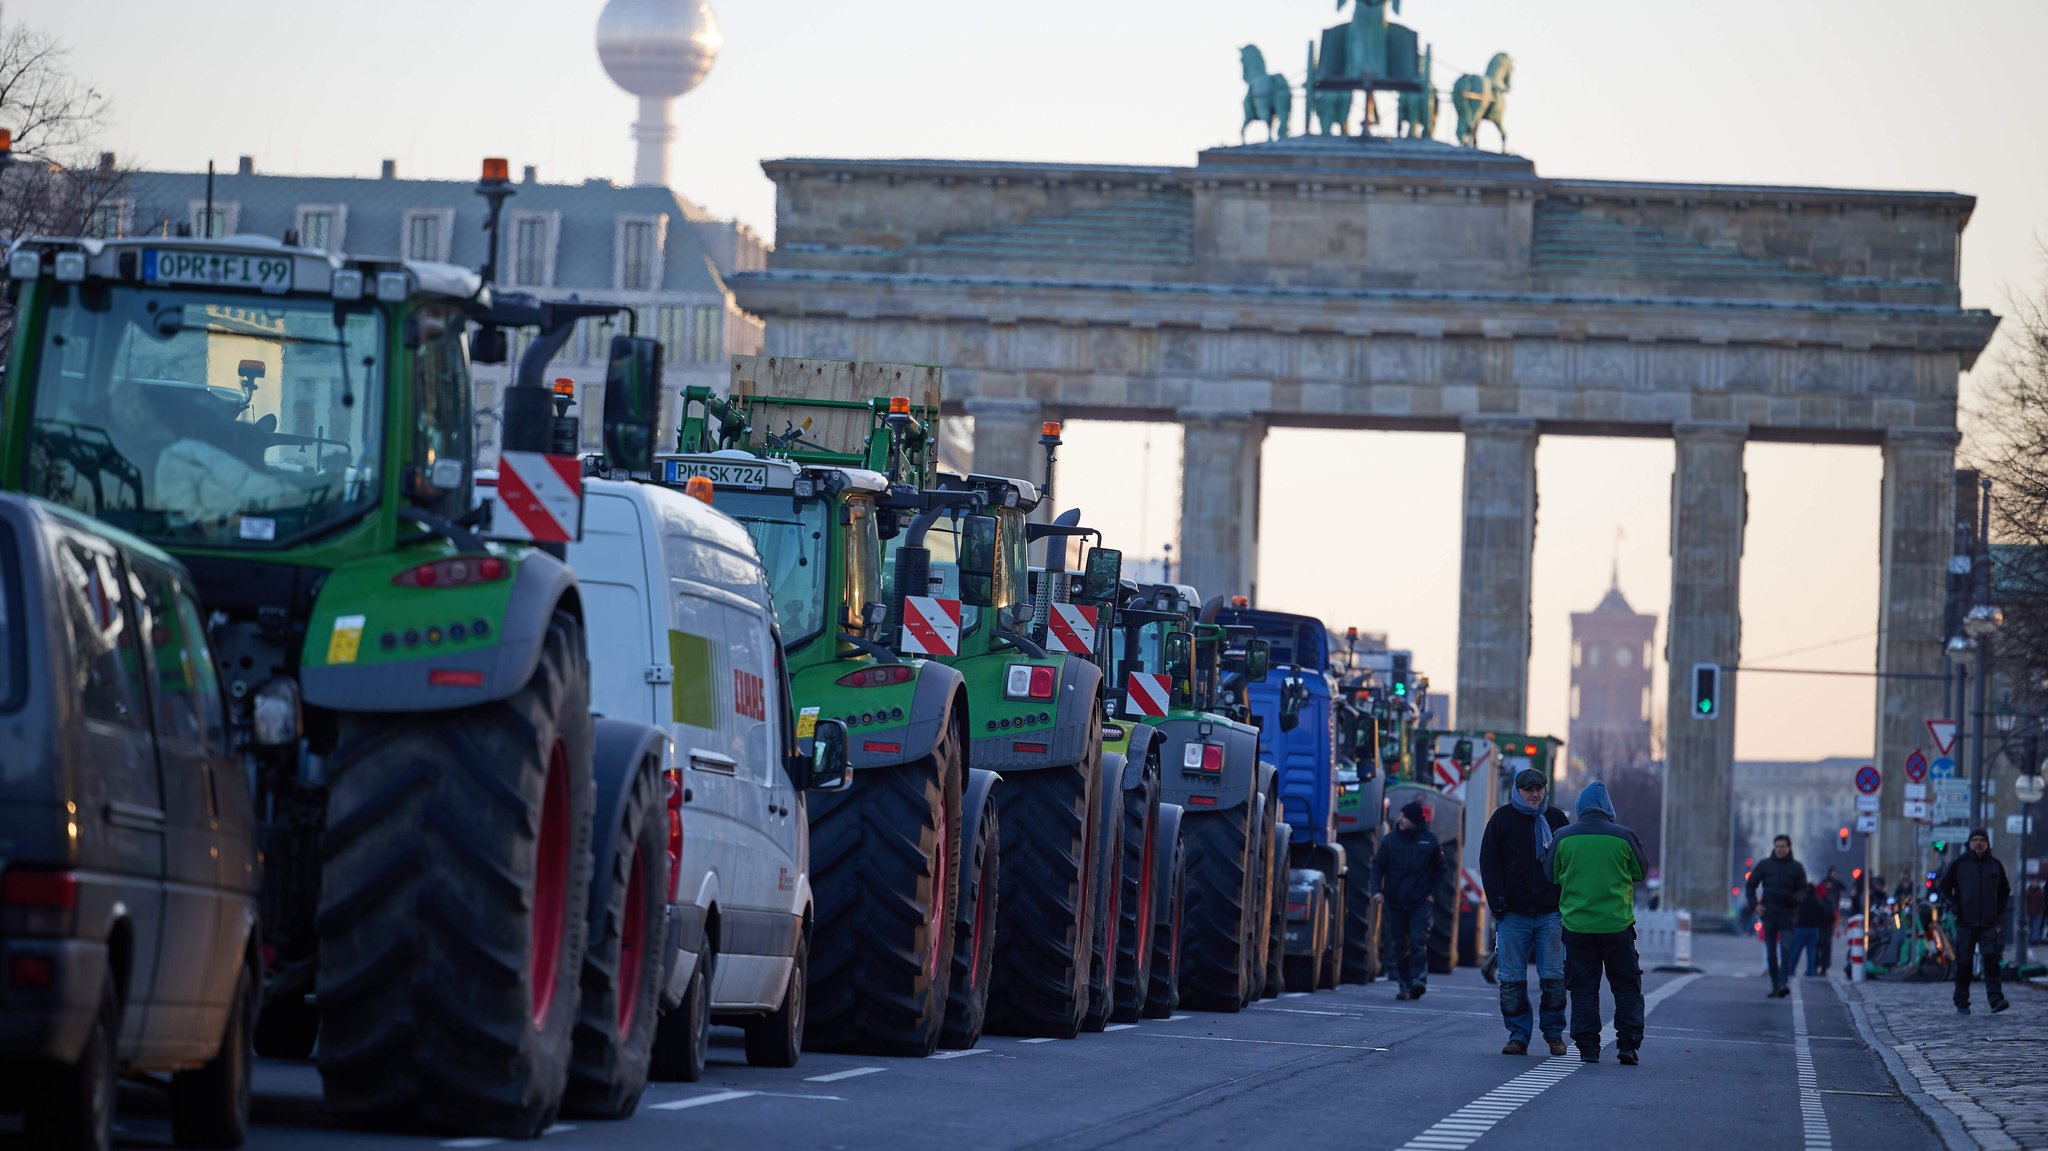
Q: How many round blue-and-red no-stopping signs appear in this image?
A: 2